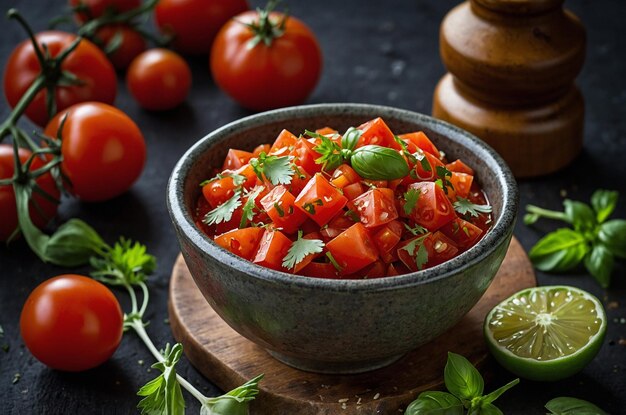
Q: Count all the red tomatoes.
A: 9